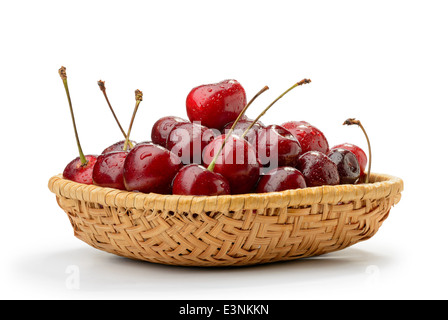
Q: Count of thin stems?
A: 6